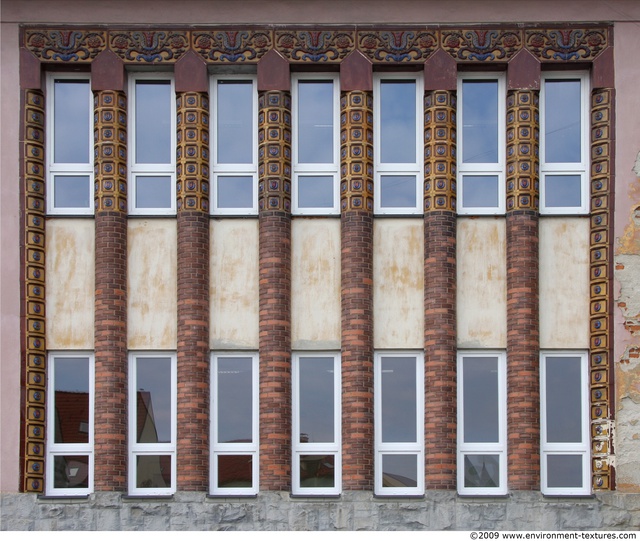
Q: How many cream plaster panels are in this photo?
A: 7